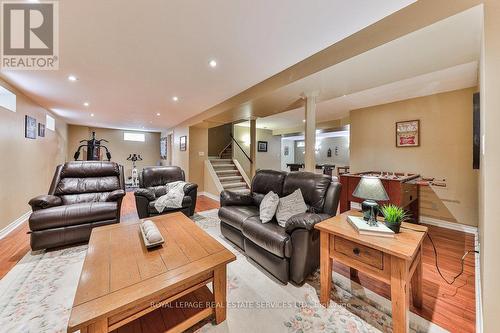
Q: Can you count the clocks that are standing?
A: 0